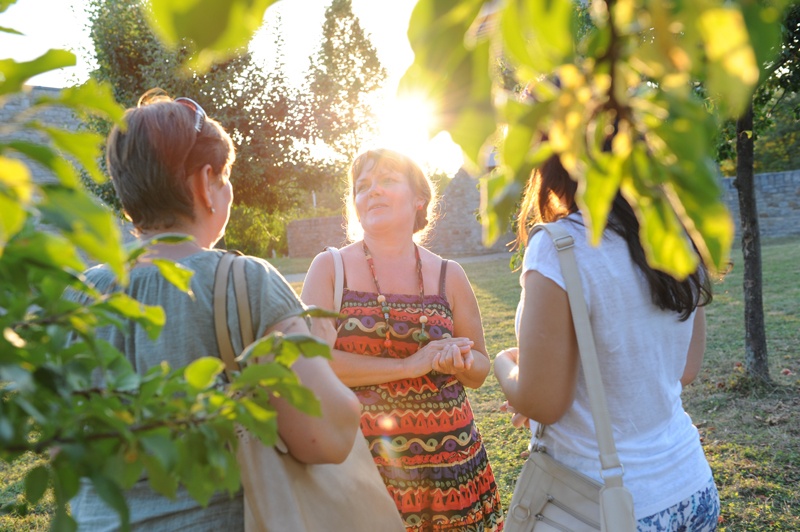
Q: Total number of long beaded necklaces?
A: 1